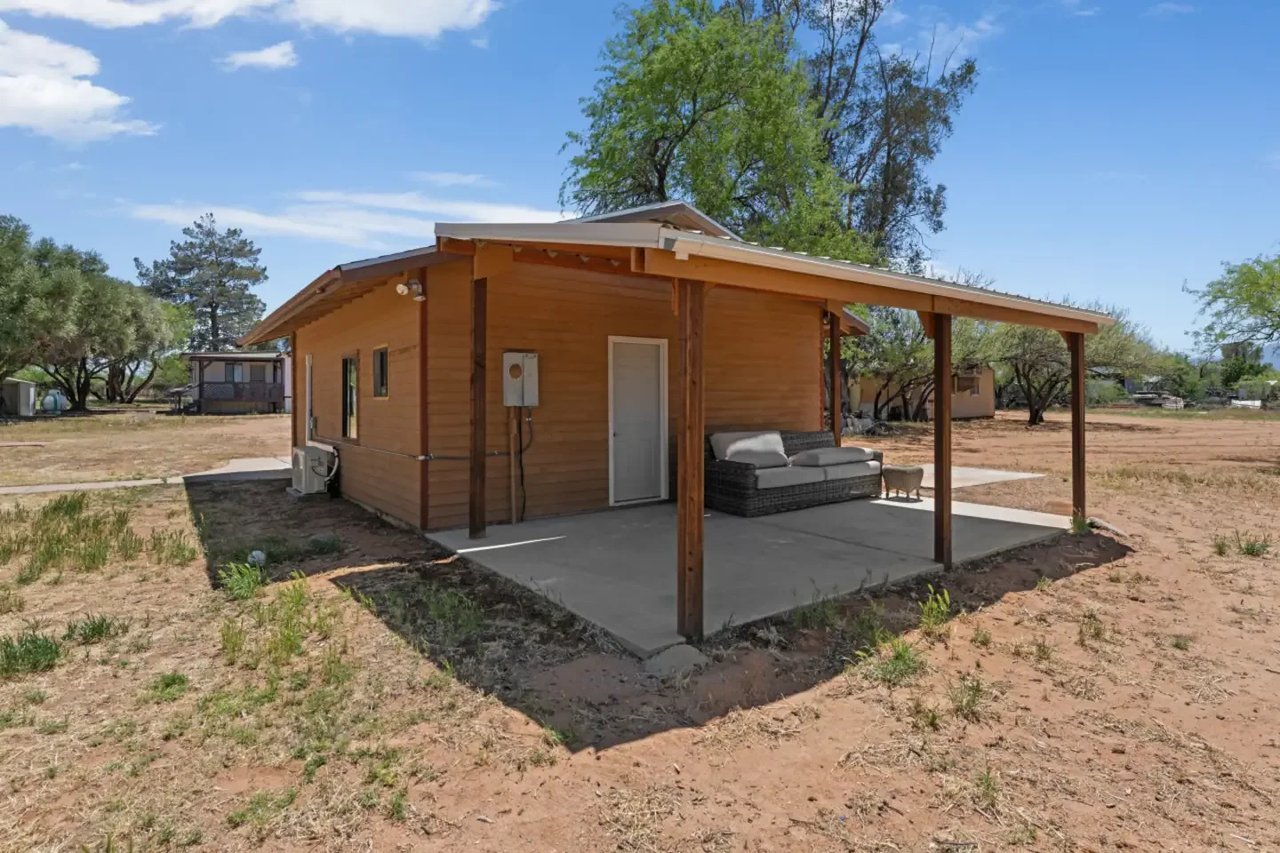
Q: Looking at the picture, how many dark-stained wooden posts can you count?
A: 5